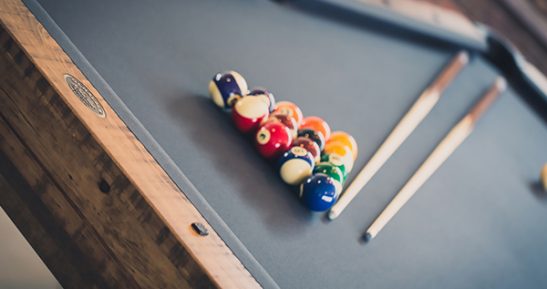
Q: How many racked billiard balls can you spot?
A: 15